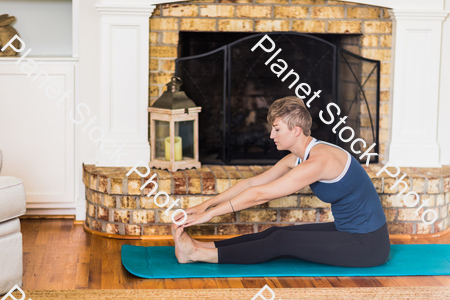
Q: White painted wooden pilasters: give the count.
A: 2